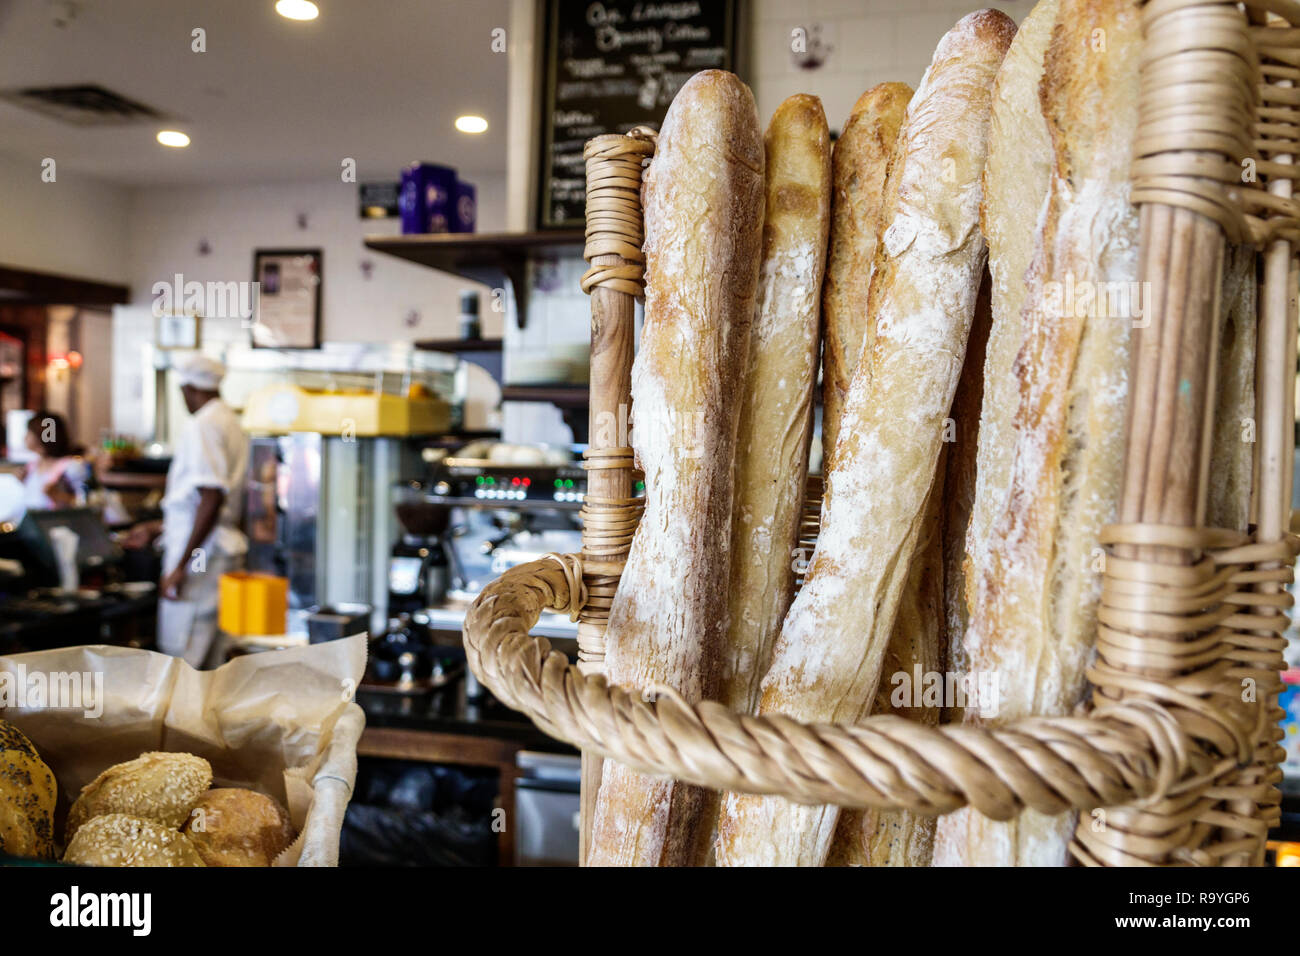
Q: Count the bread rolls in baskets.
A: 4